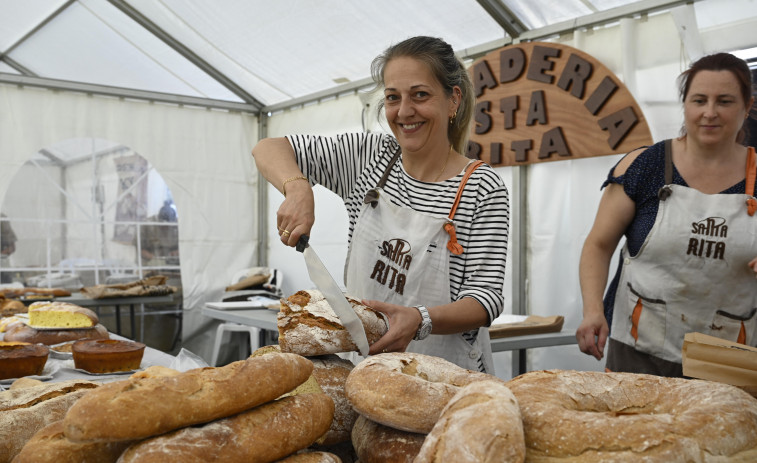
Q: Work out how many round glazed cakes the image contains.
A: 2